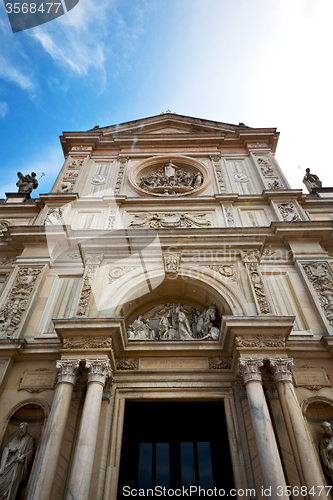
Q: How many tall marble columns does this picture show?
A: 4